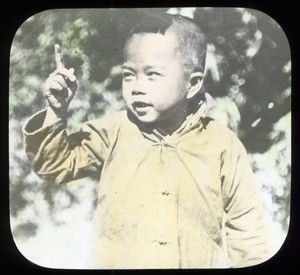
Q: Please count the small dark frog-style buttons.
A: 3